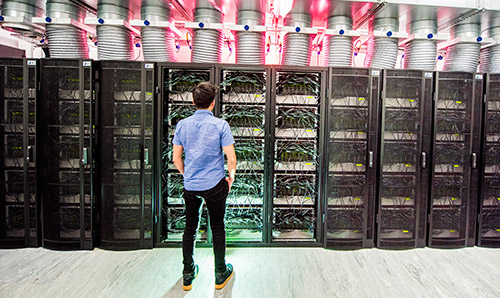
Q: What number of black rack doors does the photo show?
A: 7